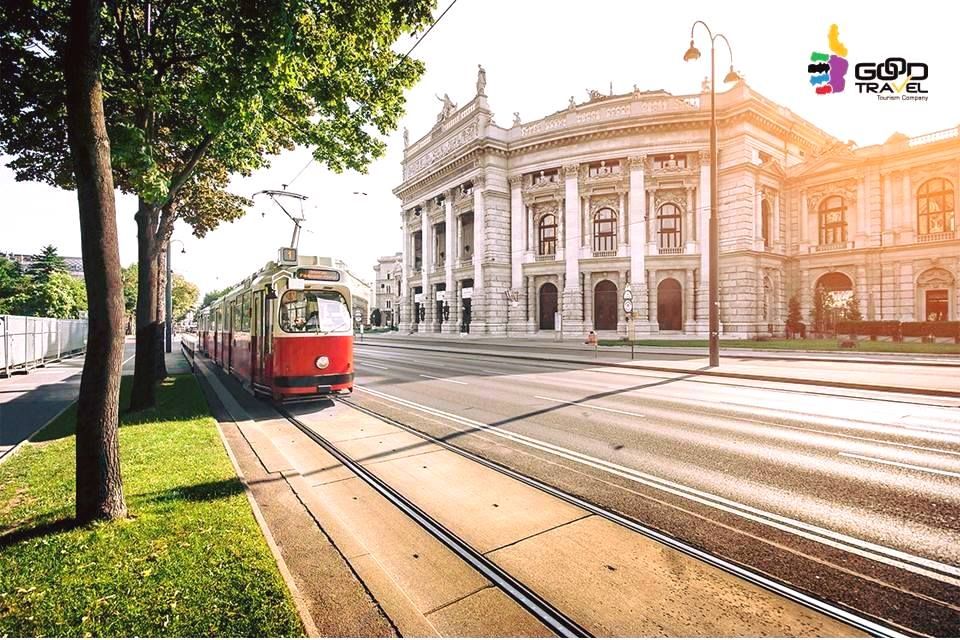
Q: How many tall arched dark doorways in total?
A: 3